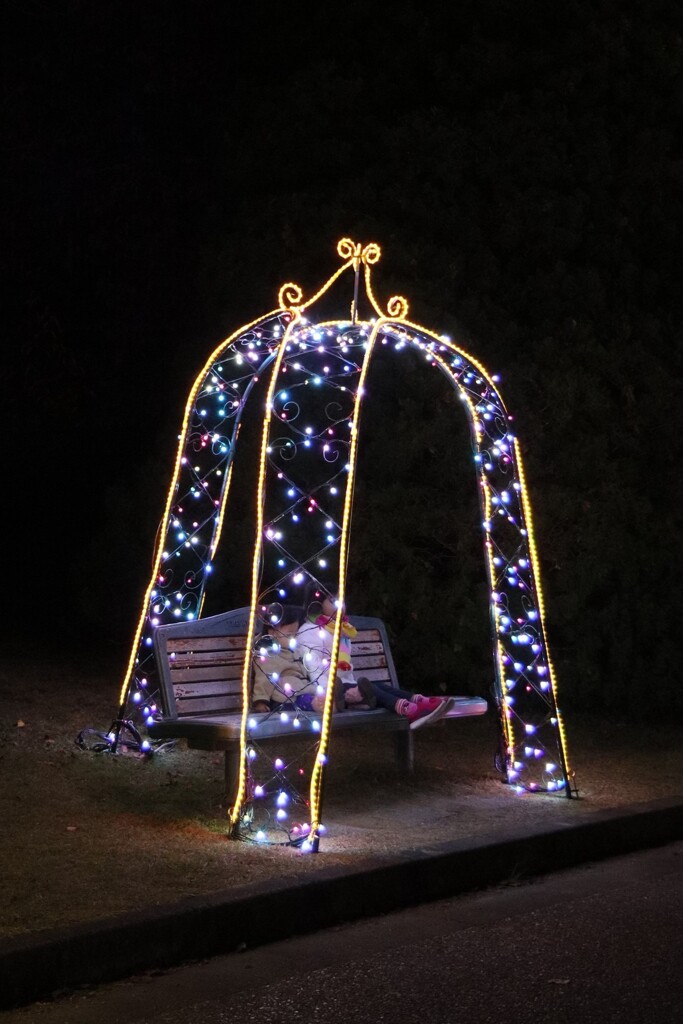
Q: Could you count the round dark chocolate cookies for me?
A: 0